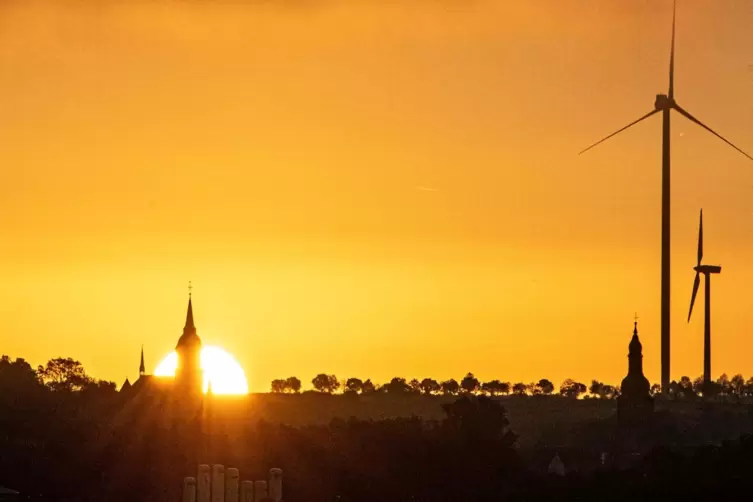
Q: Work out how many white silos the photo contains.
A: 7